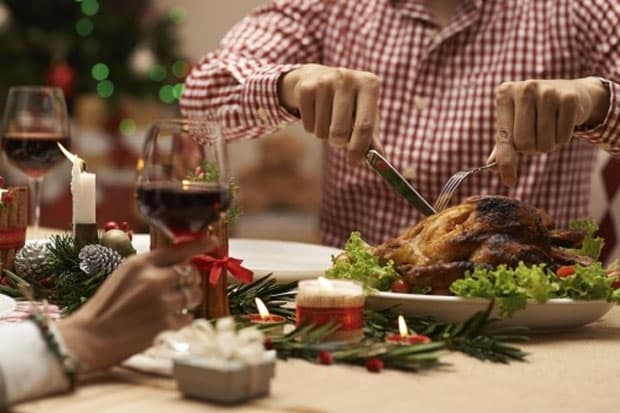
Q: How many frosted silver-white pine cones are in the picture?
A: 2